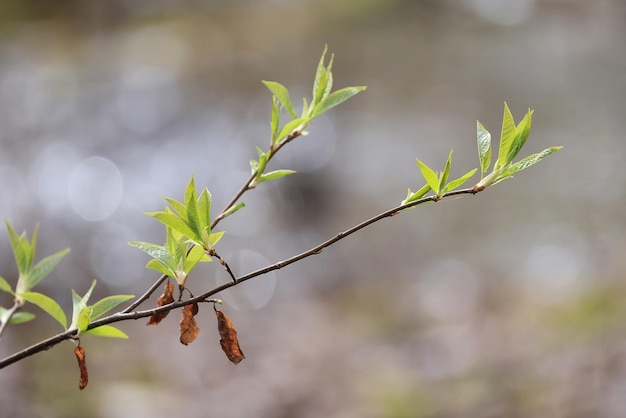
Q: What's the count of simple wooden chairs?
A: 0